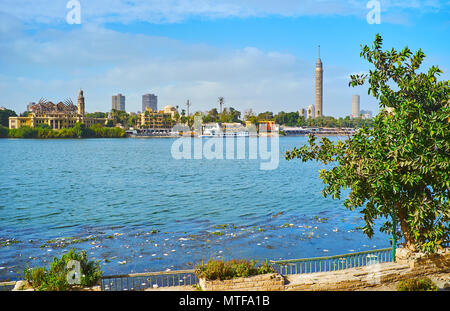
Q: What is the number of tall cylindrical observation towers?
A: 1